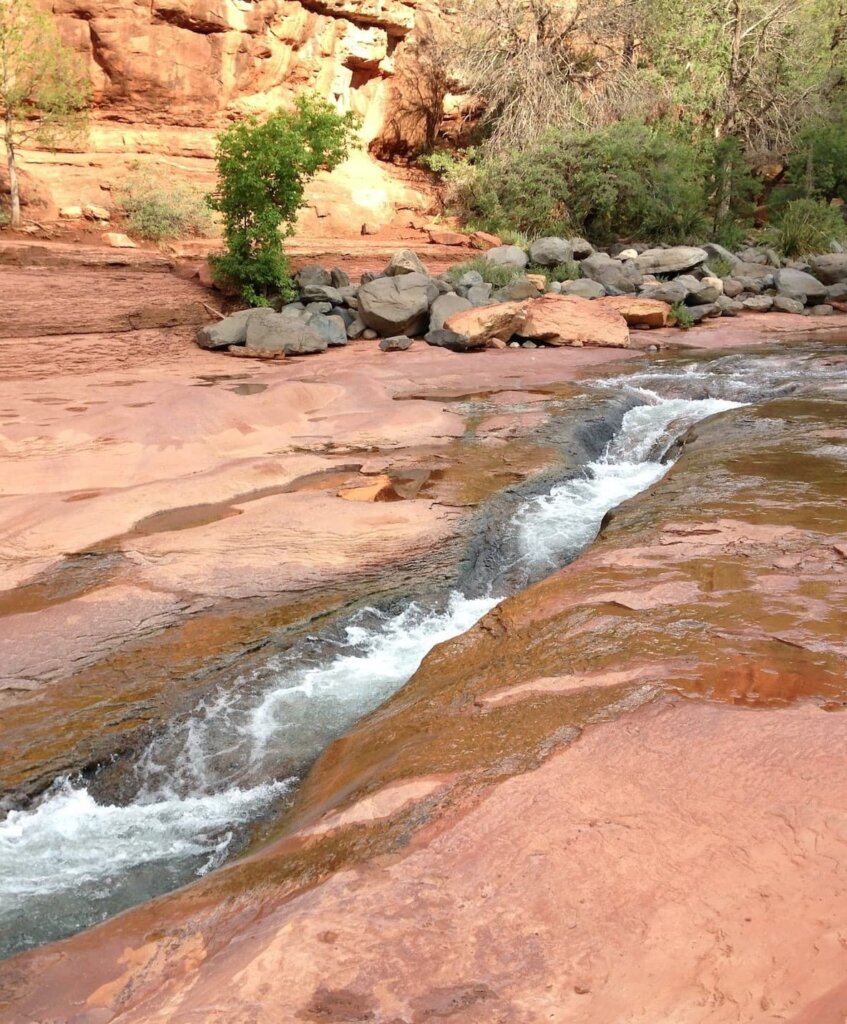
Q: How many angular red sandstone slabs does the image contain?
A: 3